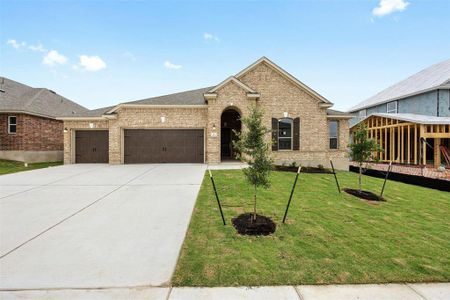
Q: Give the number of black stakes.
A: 4